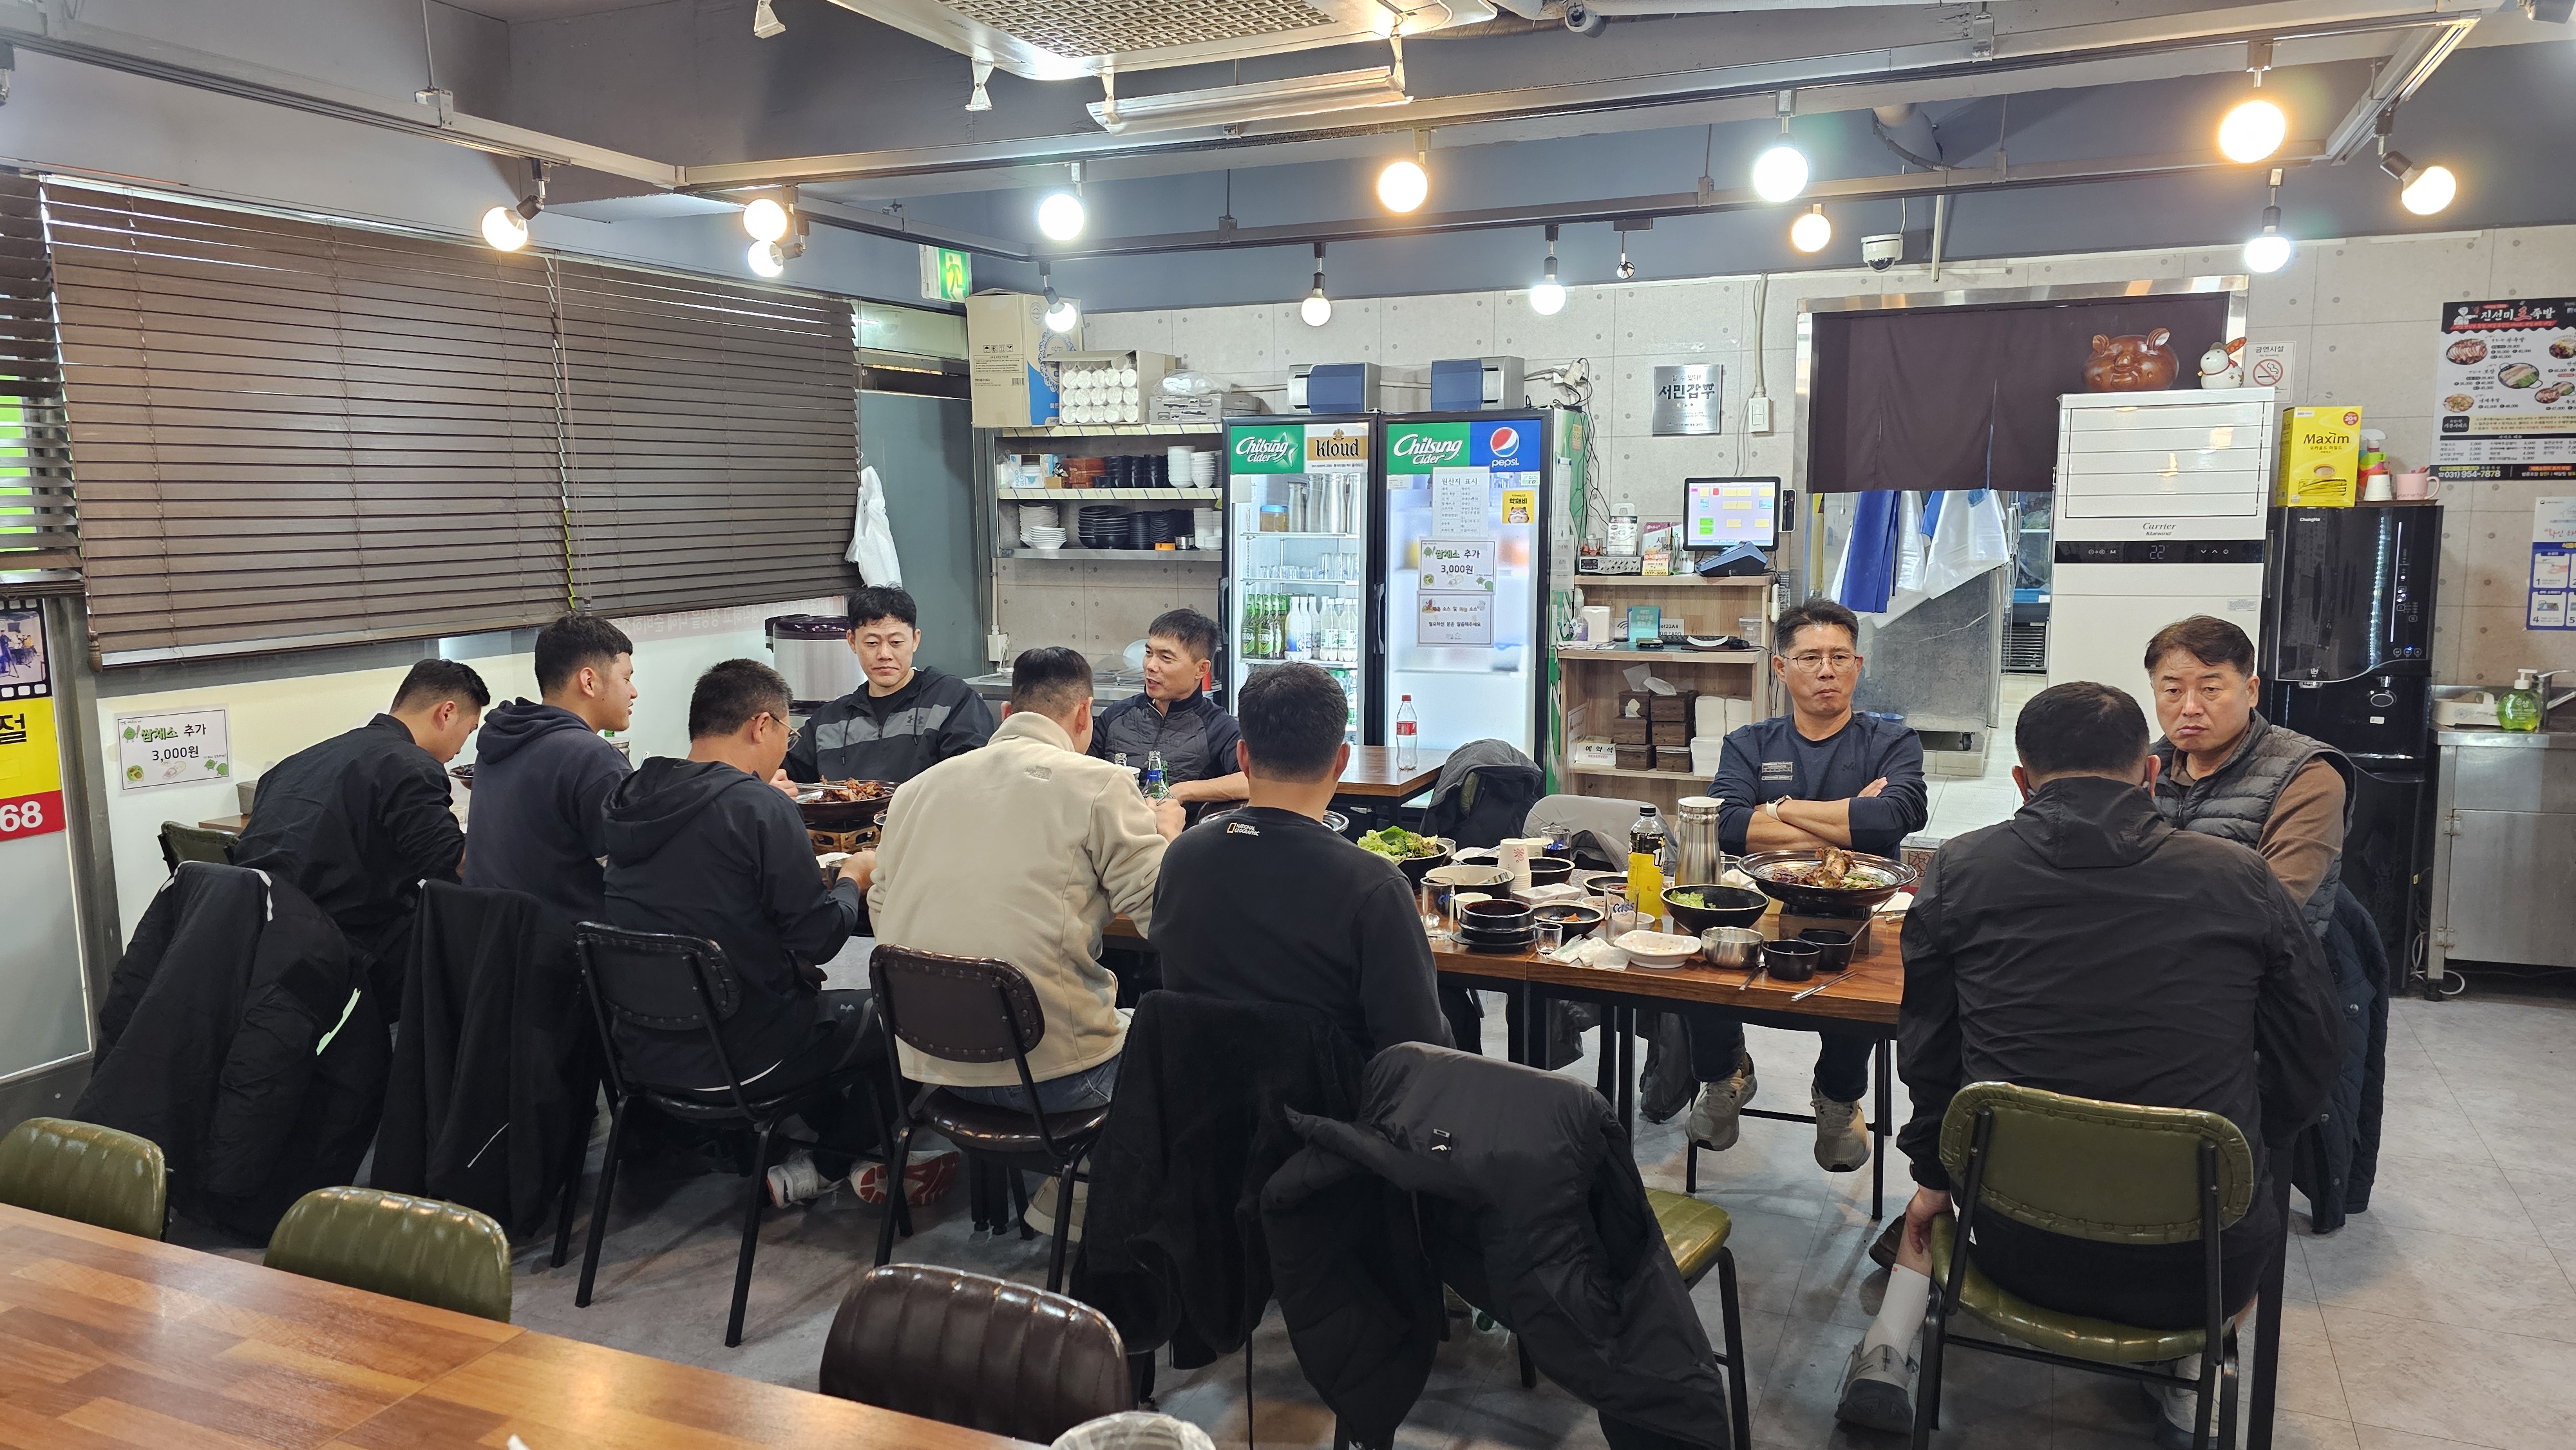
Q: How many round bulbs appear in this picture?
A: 13